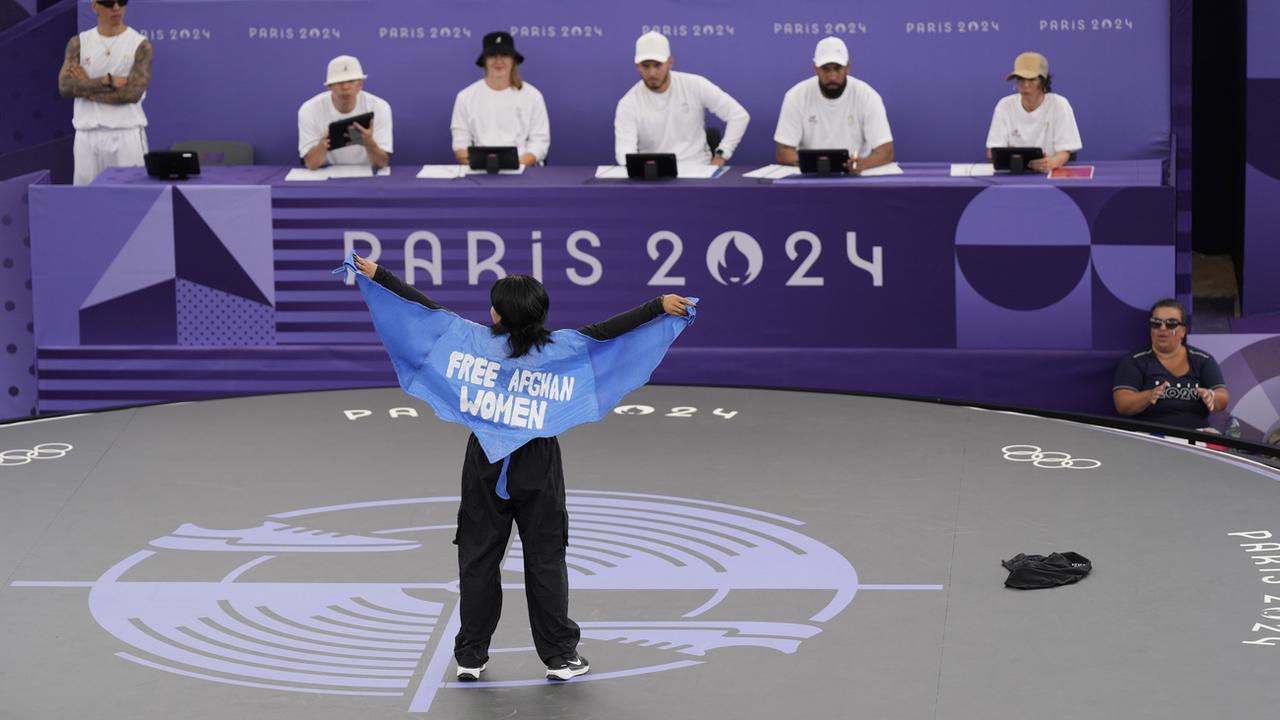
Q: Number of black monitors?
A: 6